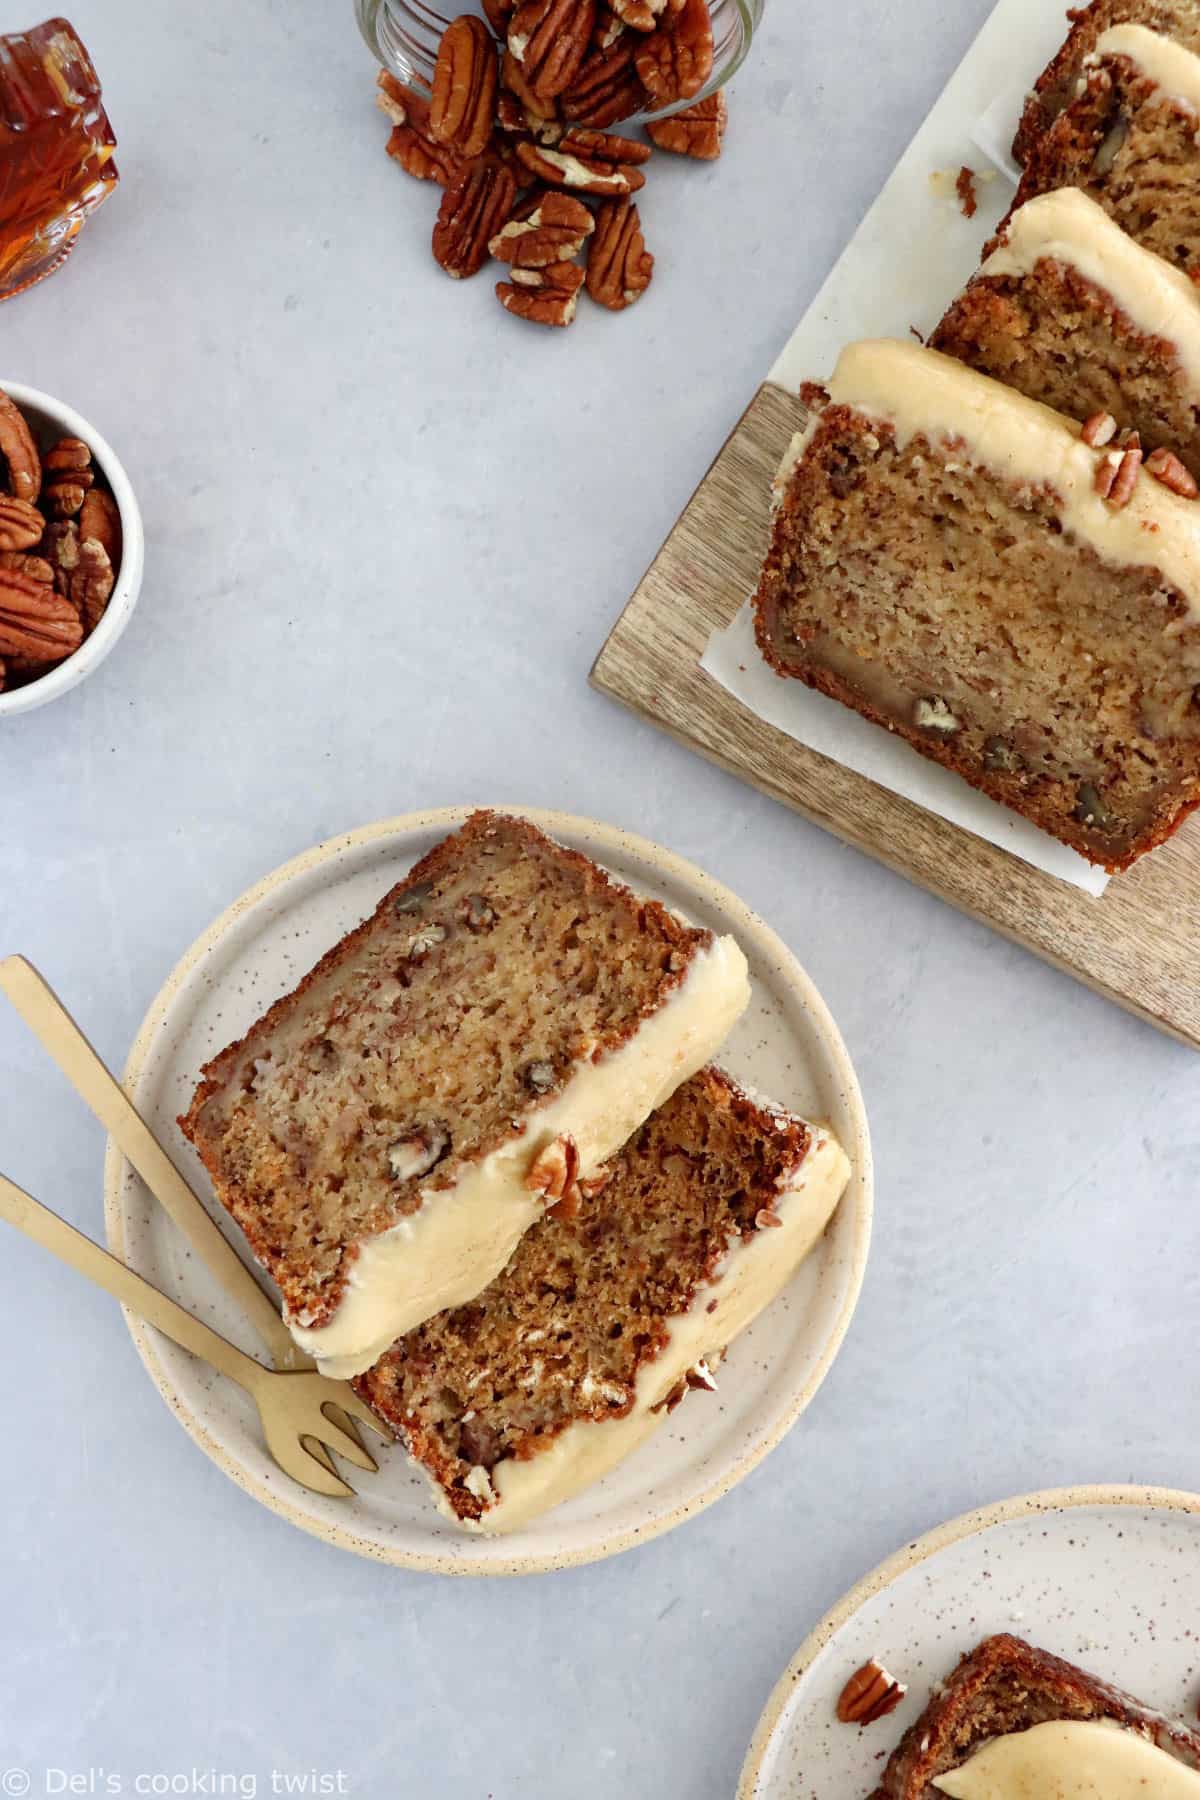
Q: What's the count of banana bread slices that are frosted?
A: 6